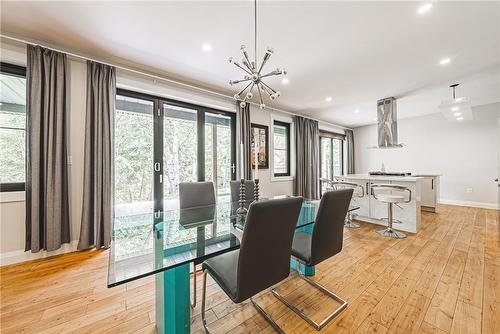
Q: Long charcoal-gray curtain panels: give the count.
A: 5